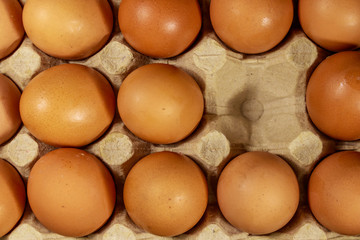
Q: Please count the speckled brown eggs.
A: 14